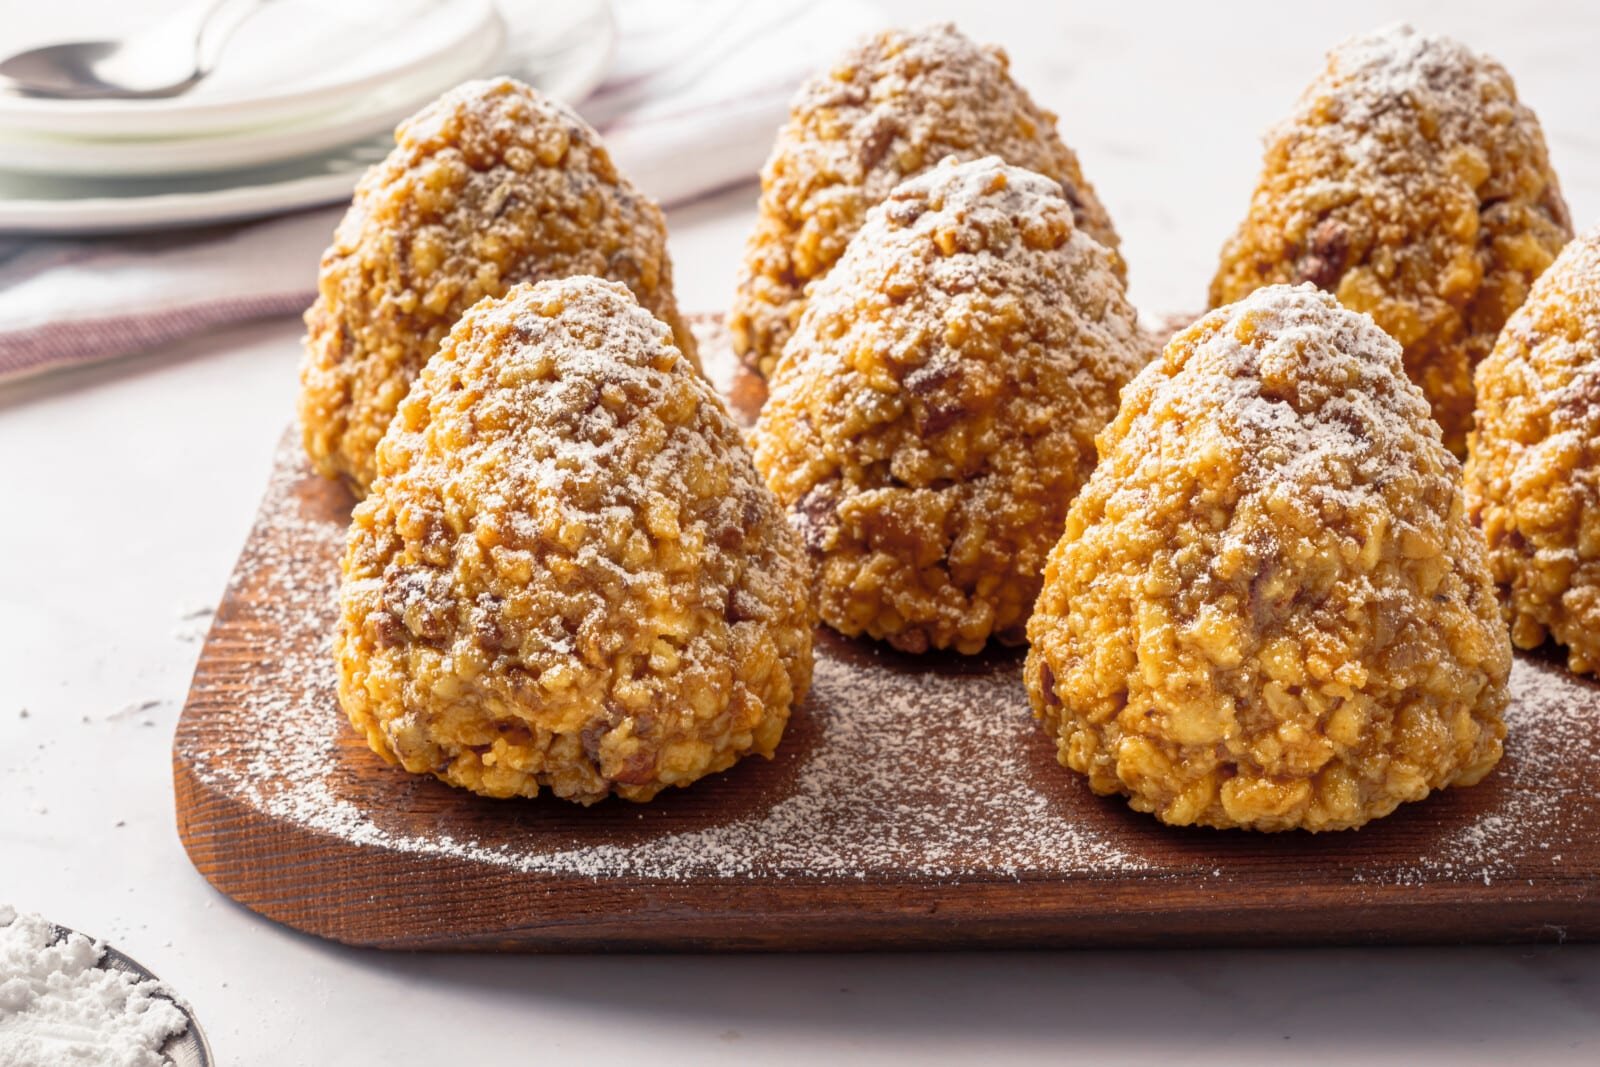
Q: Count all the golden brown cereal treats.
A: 7